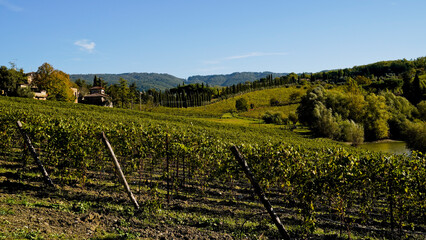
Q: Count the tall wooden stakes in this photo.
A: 3